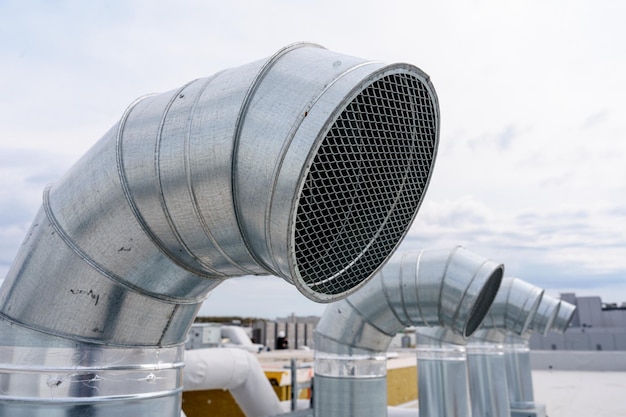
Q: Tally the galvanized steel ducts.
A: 5